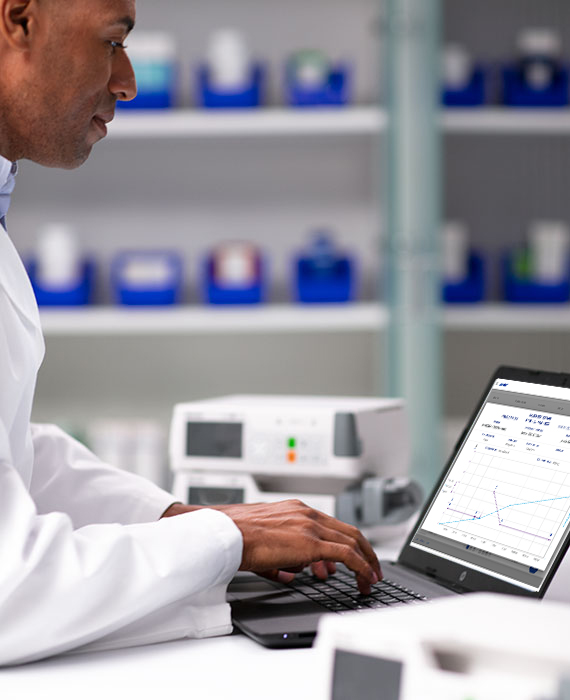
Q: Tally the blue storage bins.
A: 11